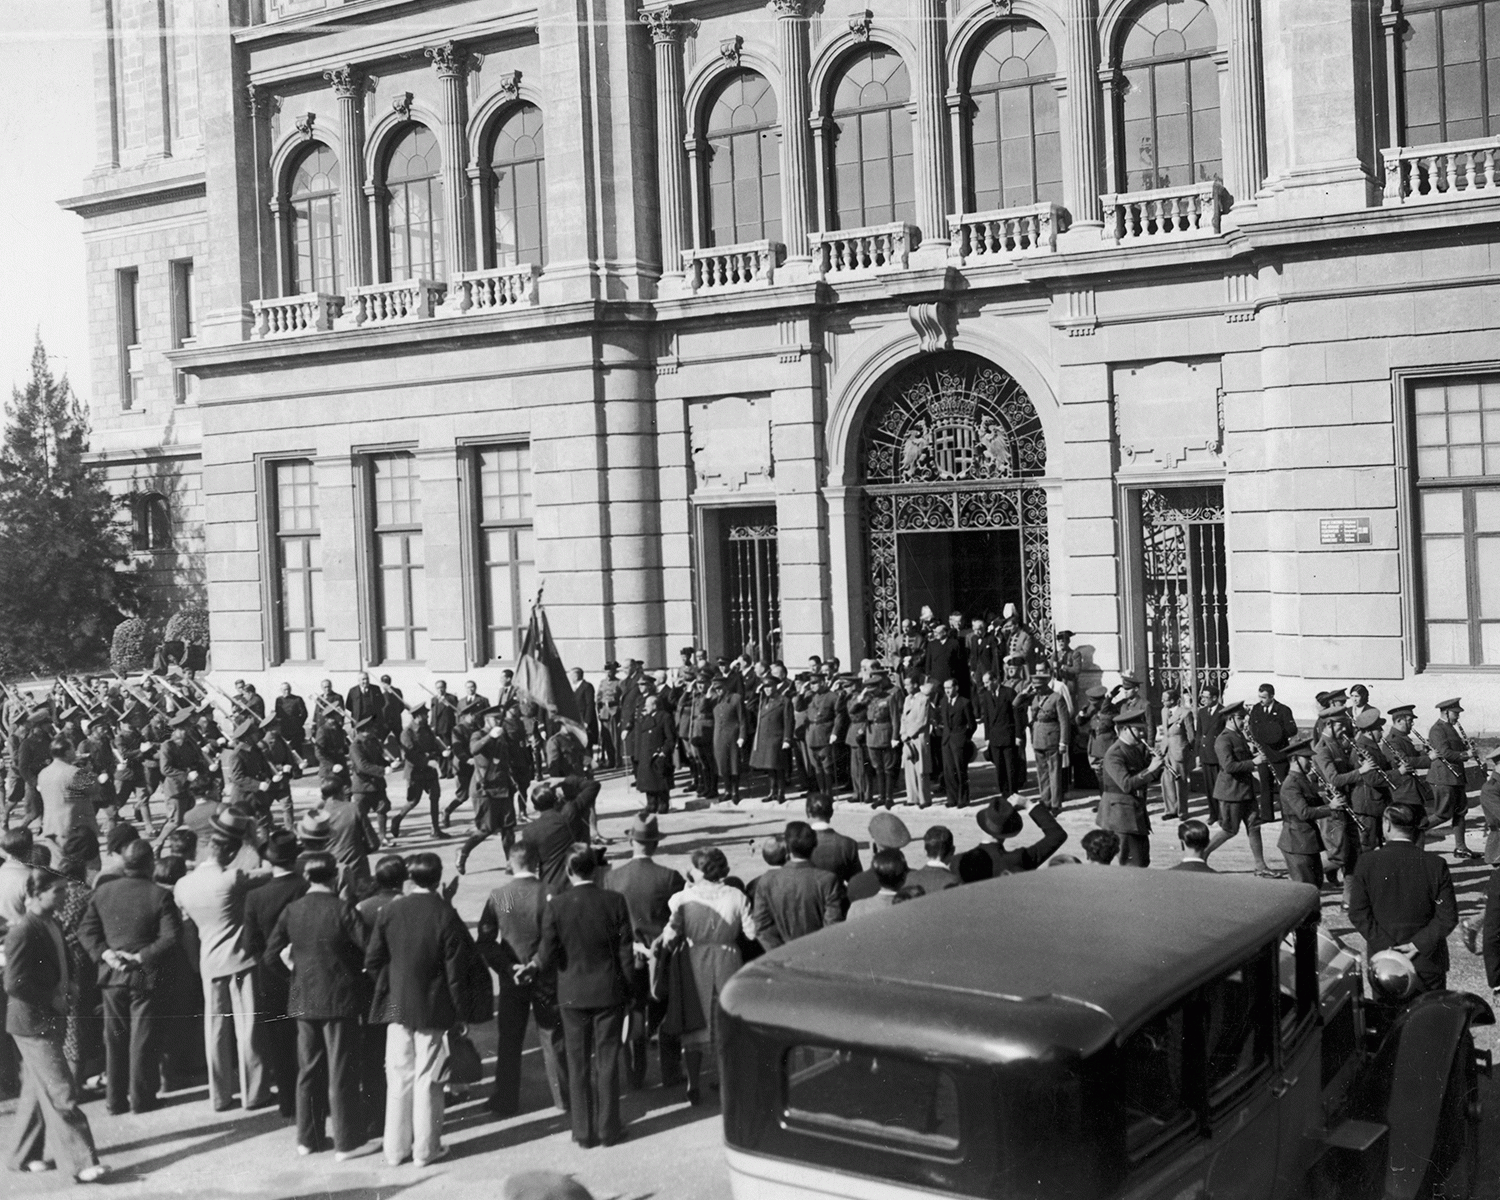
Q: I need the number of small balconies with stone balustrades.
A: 8